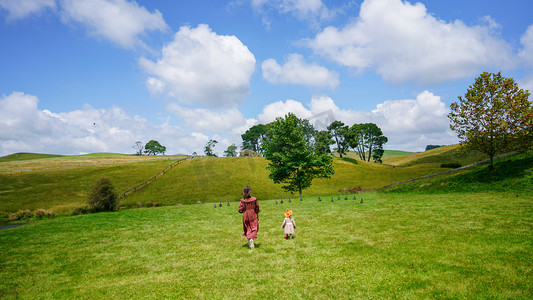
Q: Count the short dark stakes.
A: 13